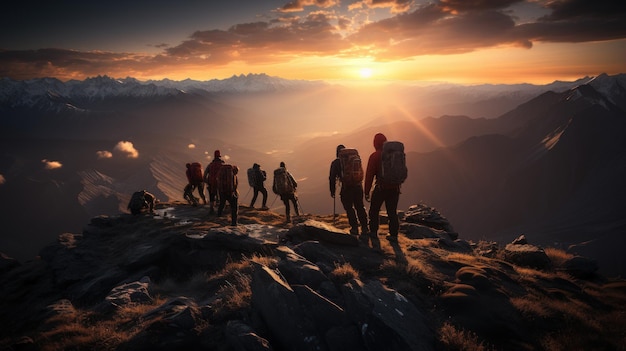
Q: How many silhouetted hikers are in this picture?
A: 8